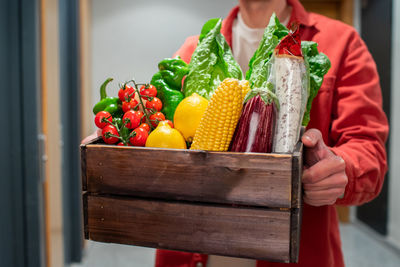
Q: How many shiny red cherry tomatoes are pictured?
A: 13